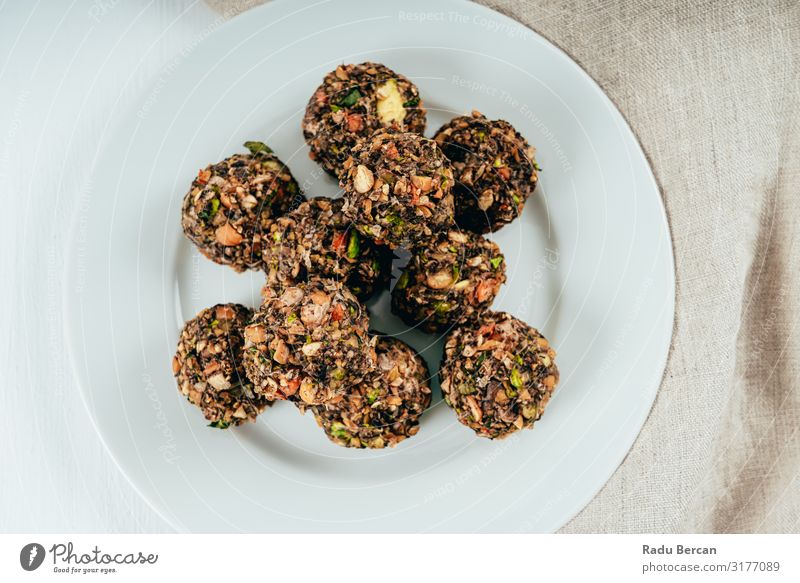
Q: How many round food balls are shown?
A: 10